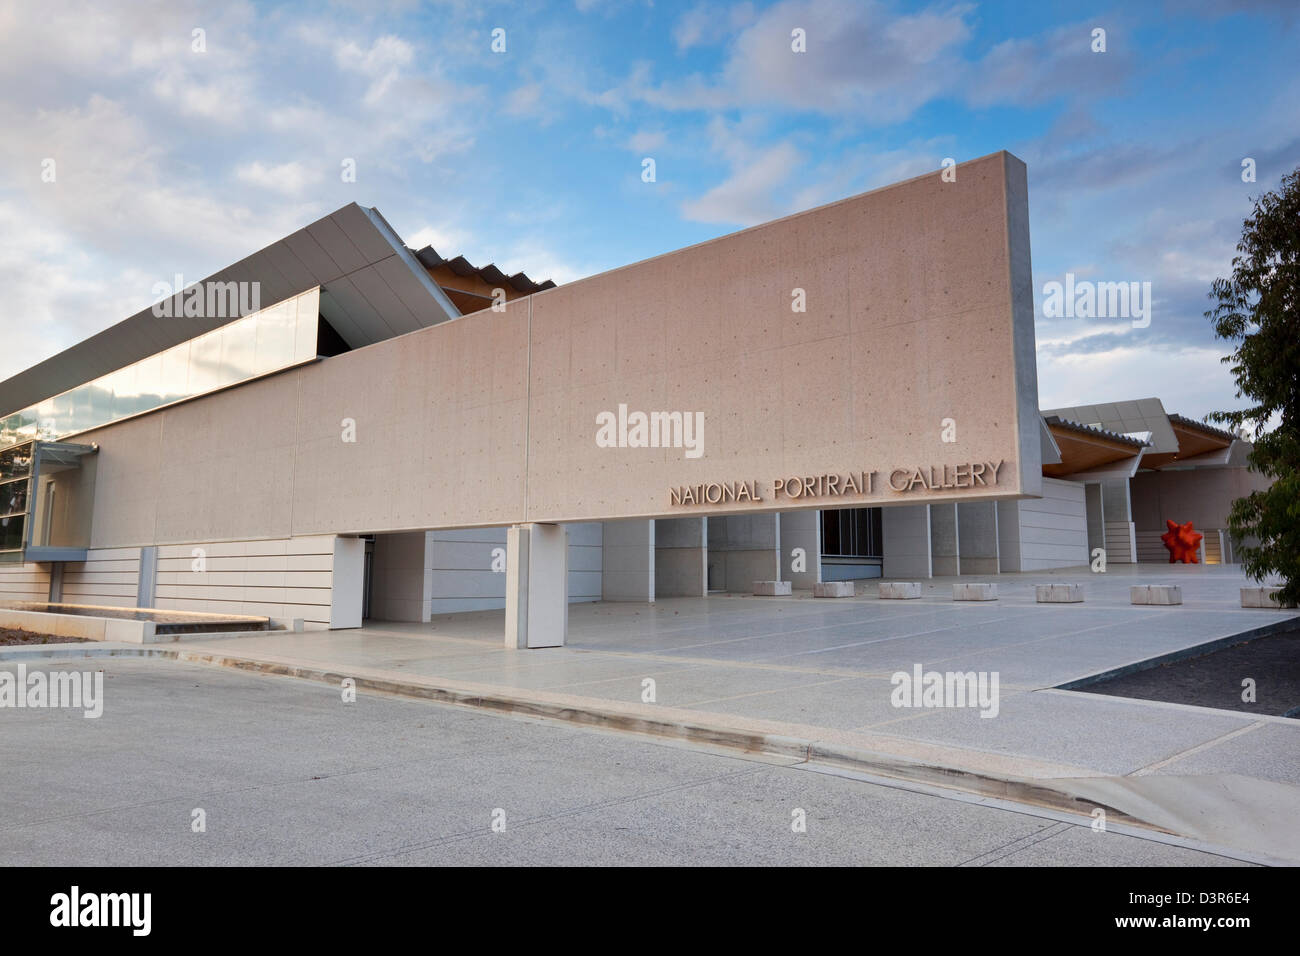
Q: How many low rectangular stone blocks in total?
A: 7